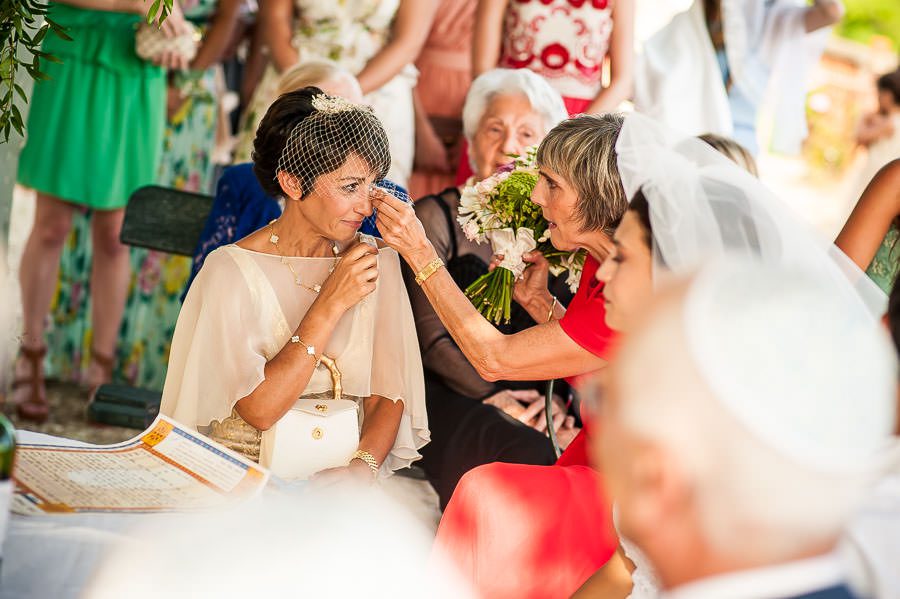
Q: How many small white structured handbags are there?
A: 1